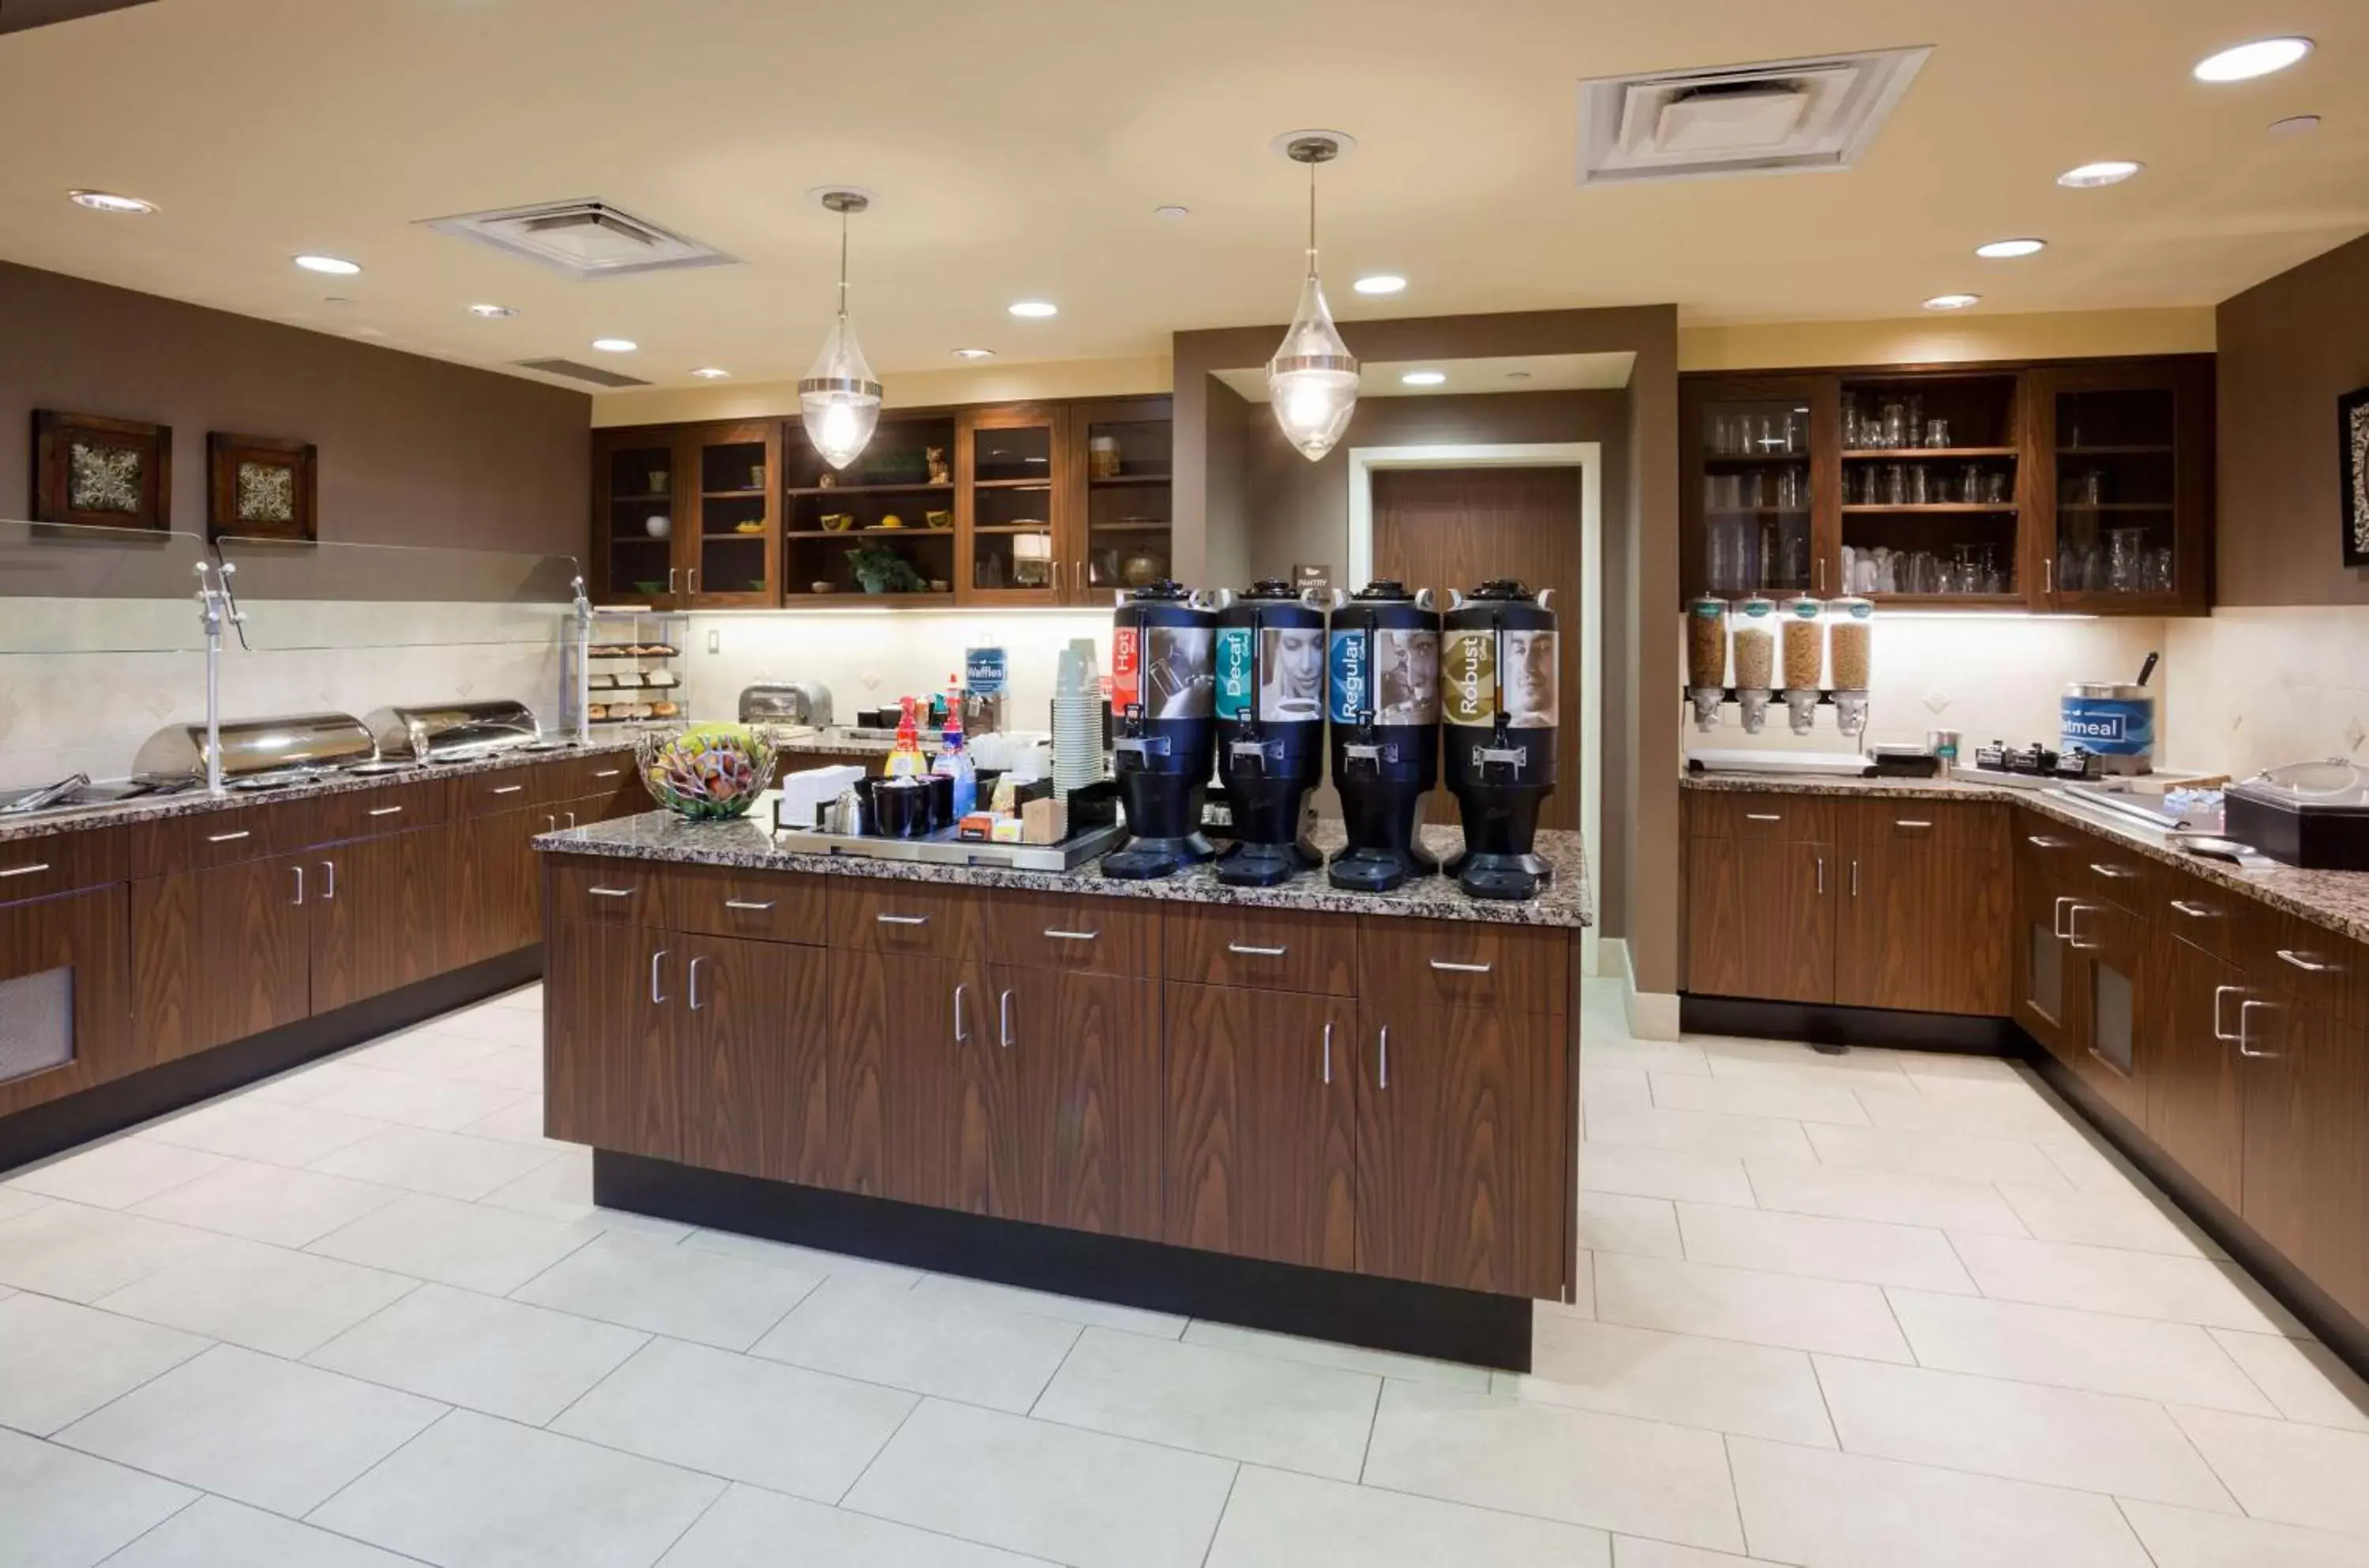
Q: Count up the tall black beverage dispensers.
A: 4